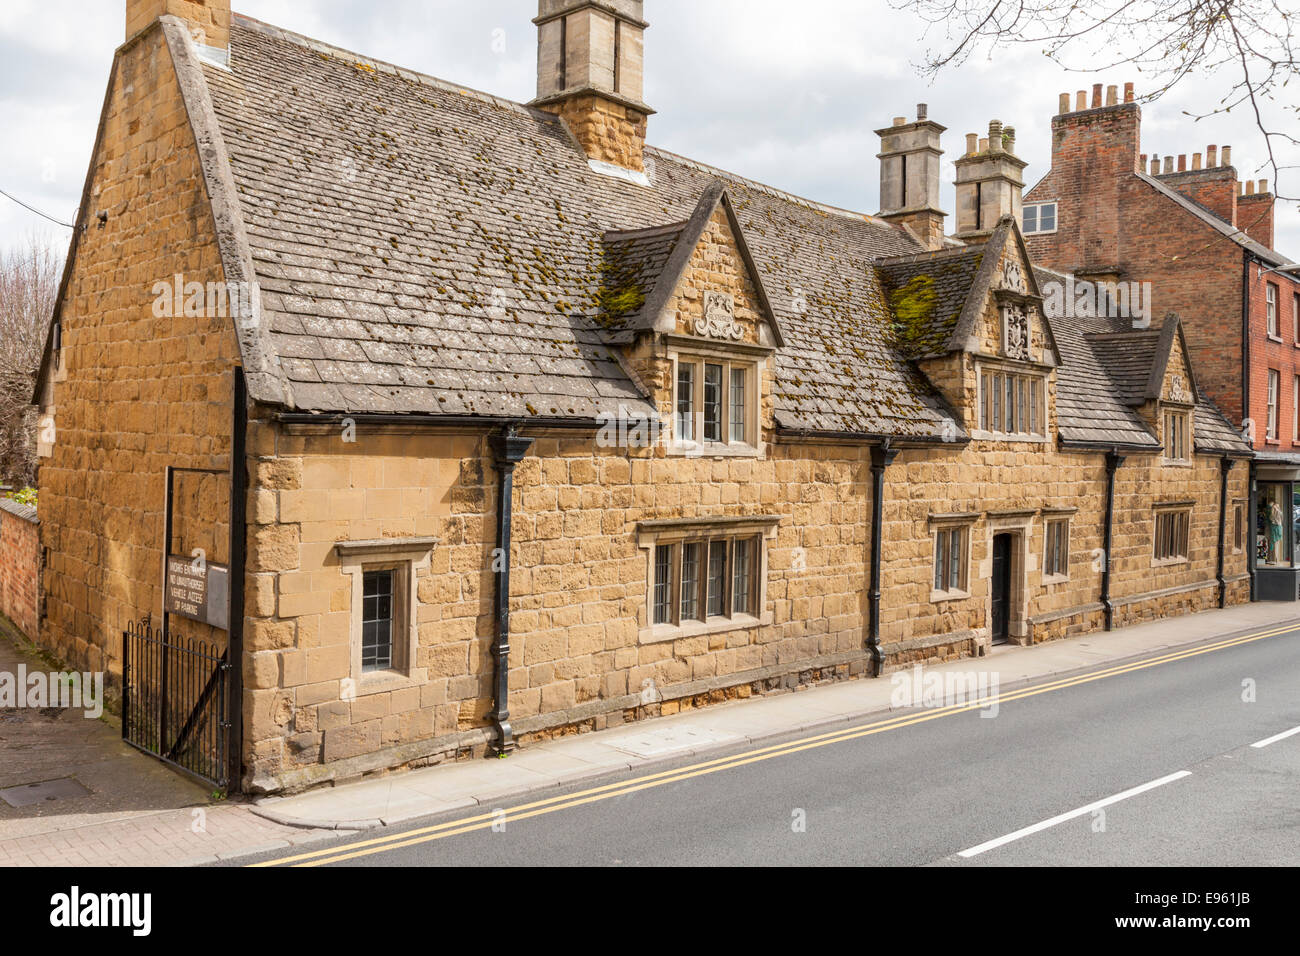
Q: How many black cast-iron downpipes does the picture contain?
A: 4